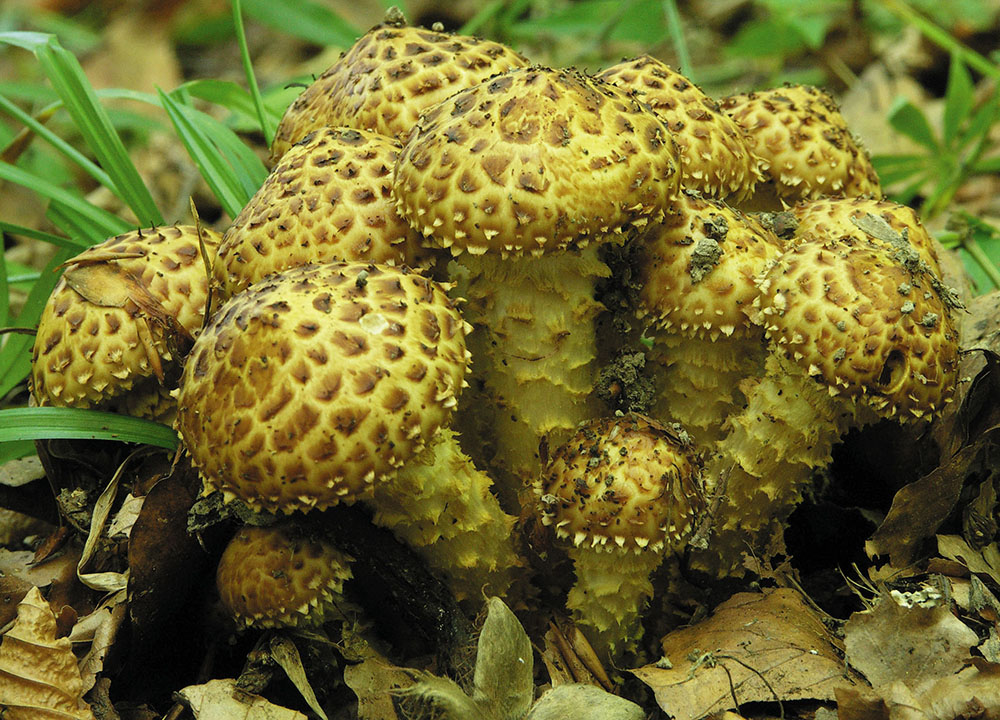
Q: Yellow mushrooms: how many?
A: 12